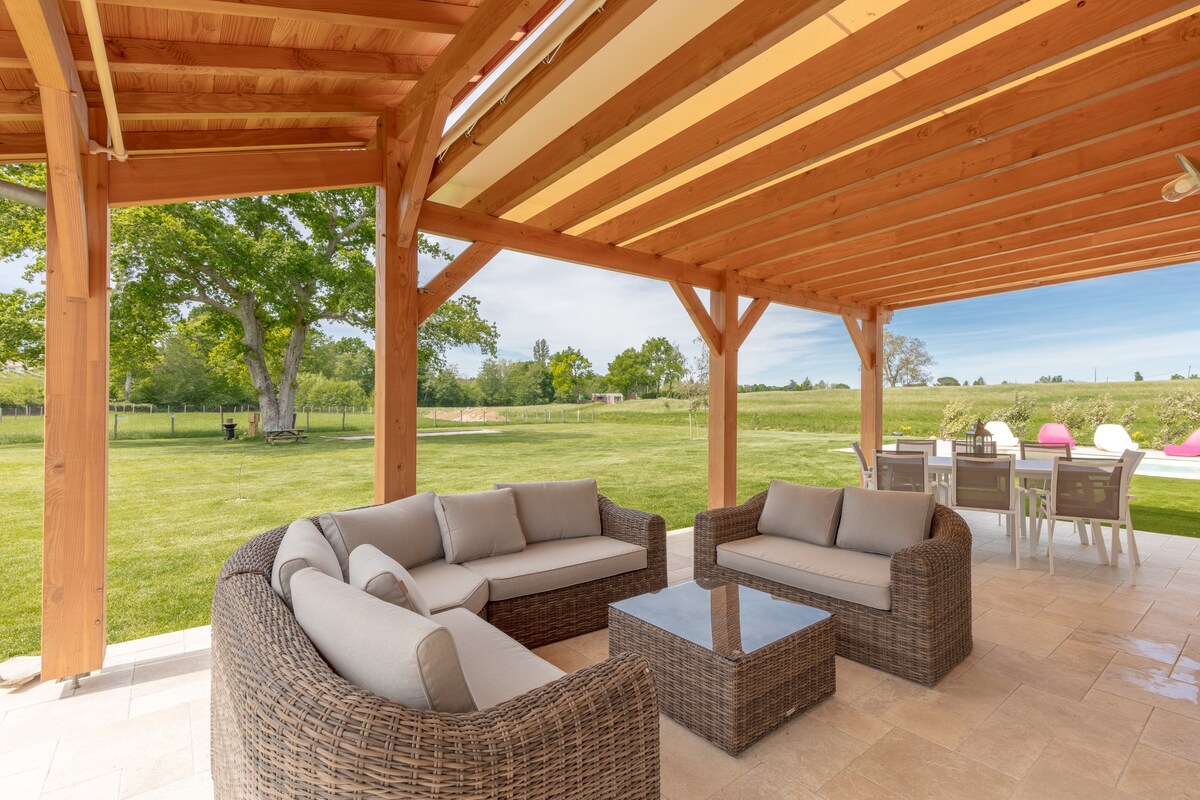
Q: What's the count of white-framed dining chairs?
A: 8